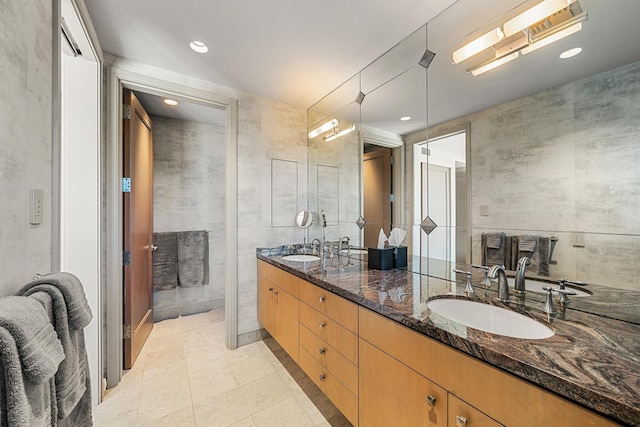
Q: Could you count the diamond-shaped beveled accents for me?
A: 4